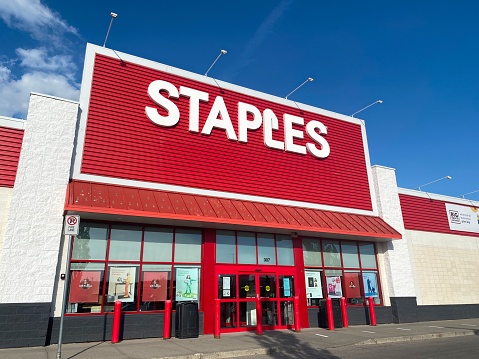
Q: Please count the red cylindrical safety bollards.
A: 8